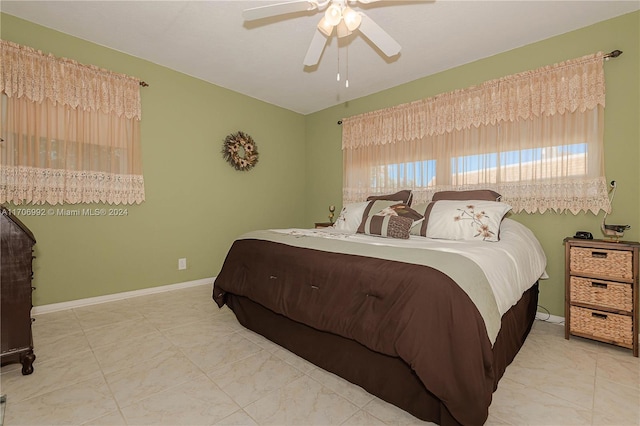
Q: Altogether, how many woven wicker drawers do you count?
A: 3